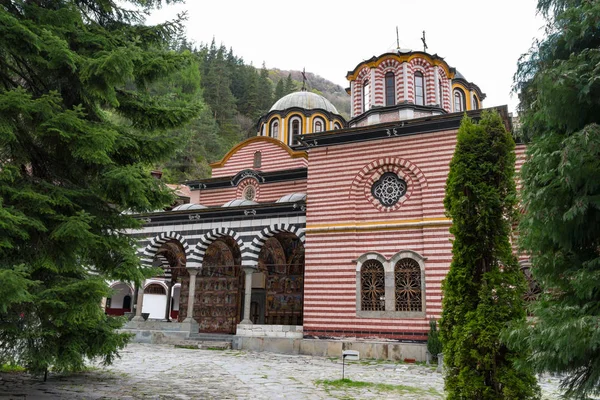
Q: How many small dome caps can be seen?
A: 3